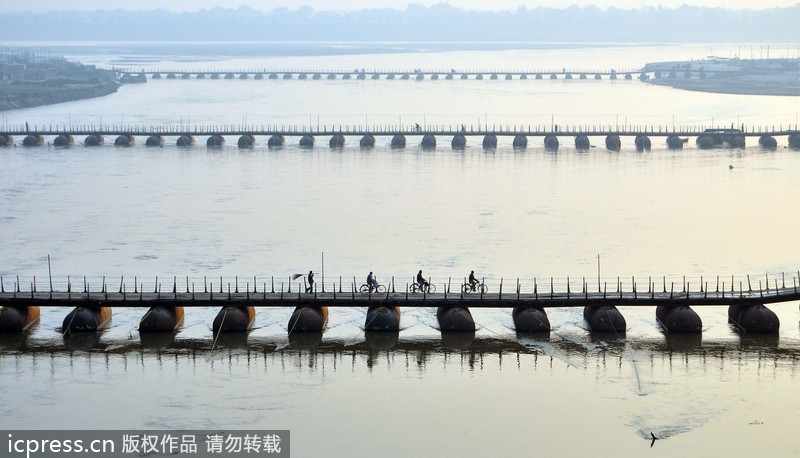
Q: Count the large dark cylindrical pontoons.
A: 11